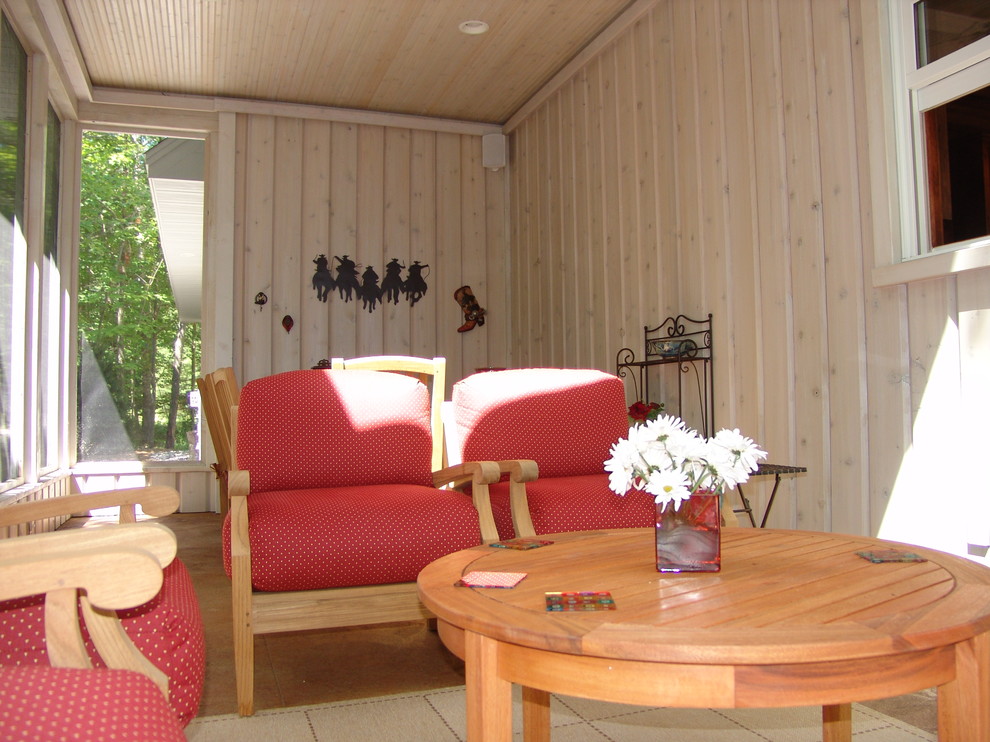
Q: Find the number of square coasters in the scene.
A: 4